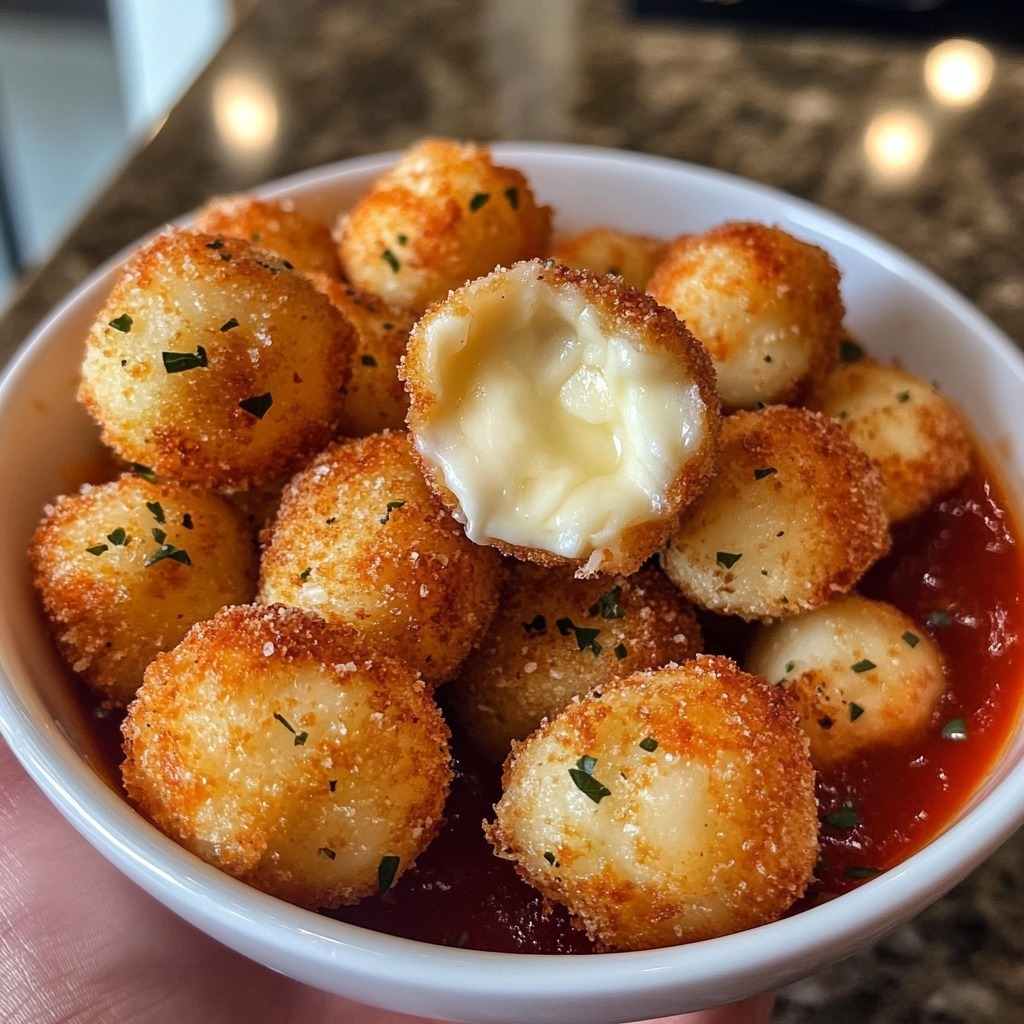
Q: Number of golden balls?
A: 15